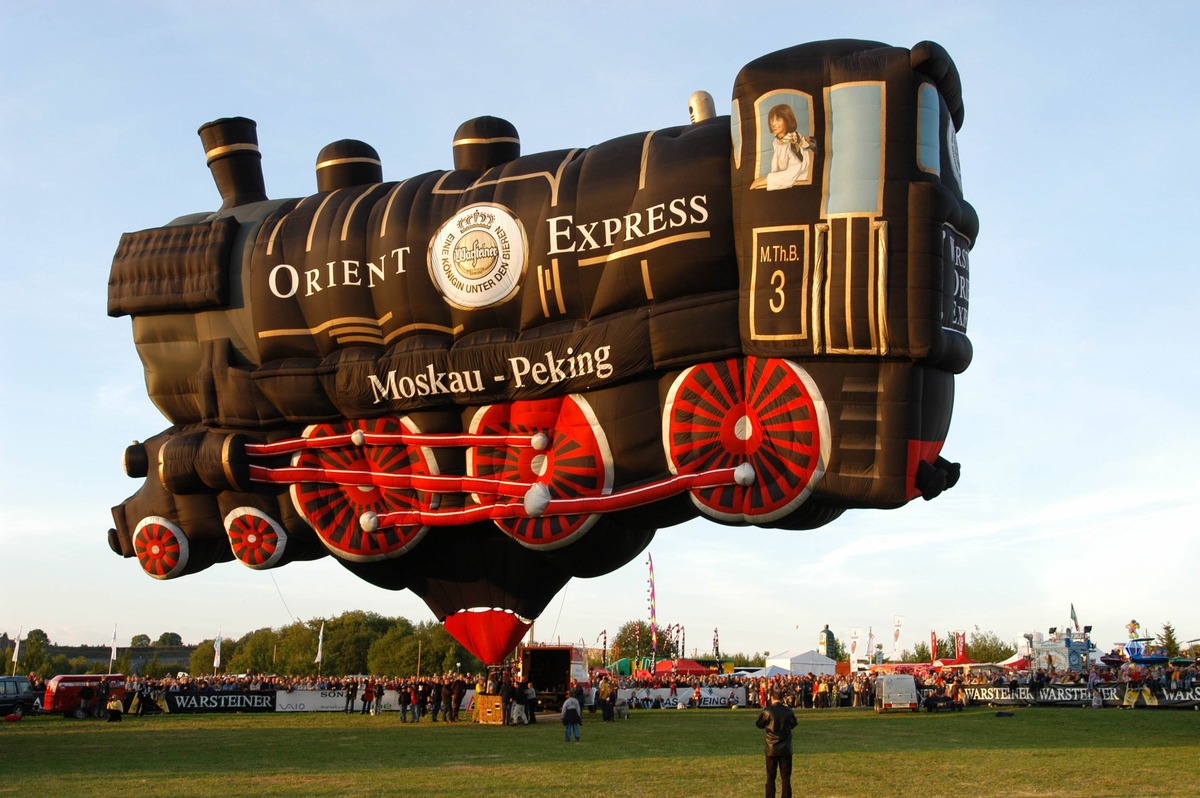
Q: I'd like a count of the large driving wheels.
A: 3